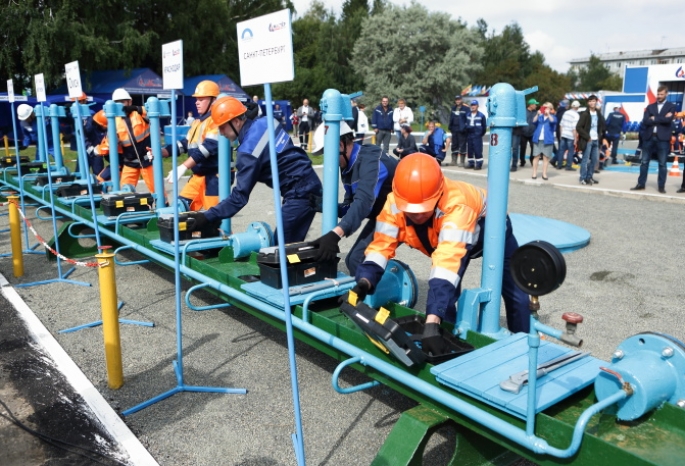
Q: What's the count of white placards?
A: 5